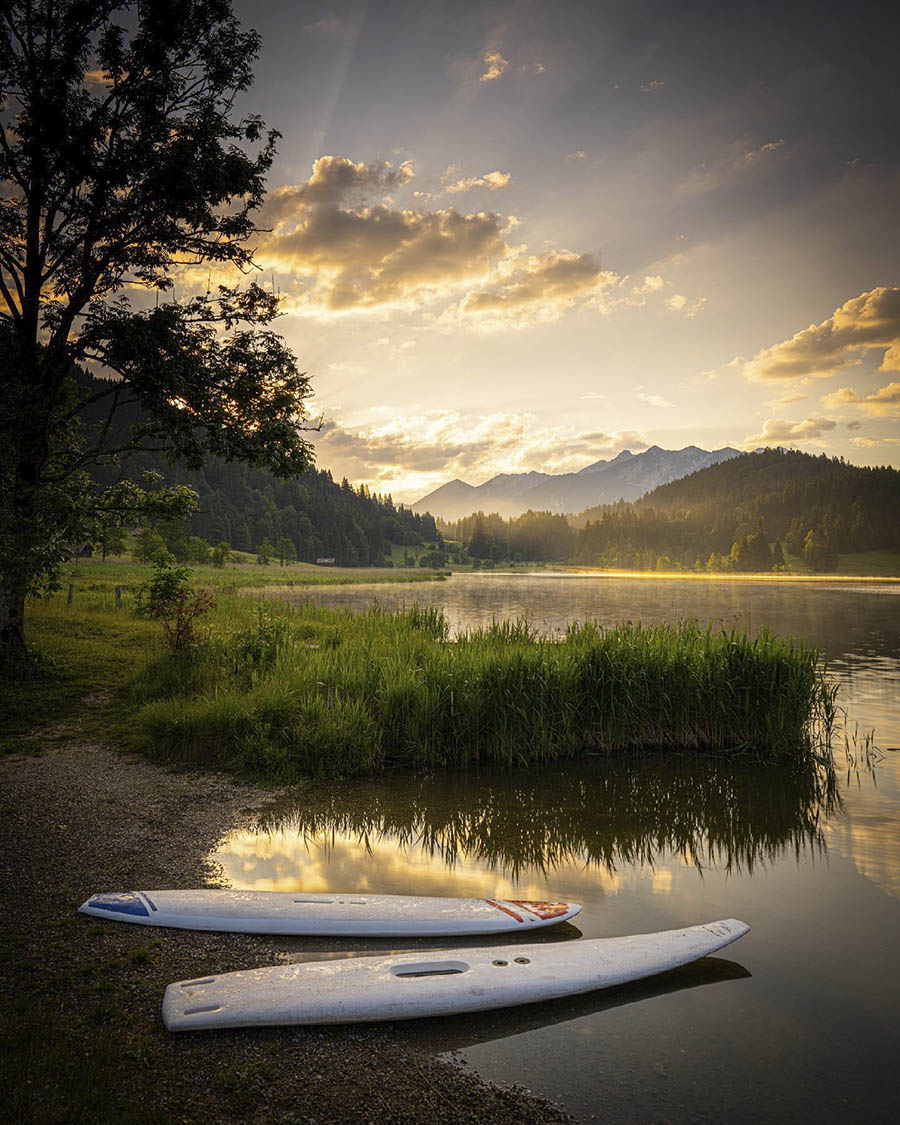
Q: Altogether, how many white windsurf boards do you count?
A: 2